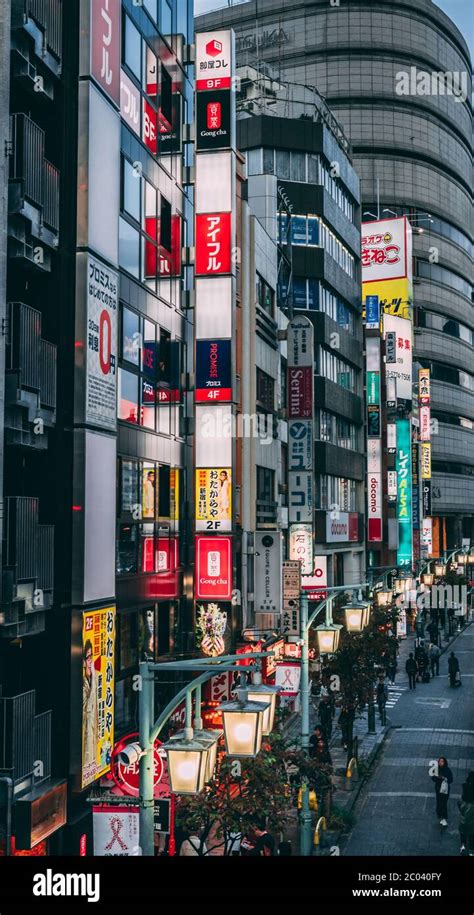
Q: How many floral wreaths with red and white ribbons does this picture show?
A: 1